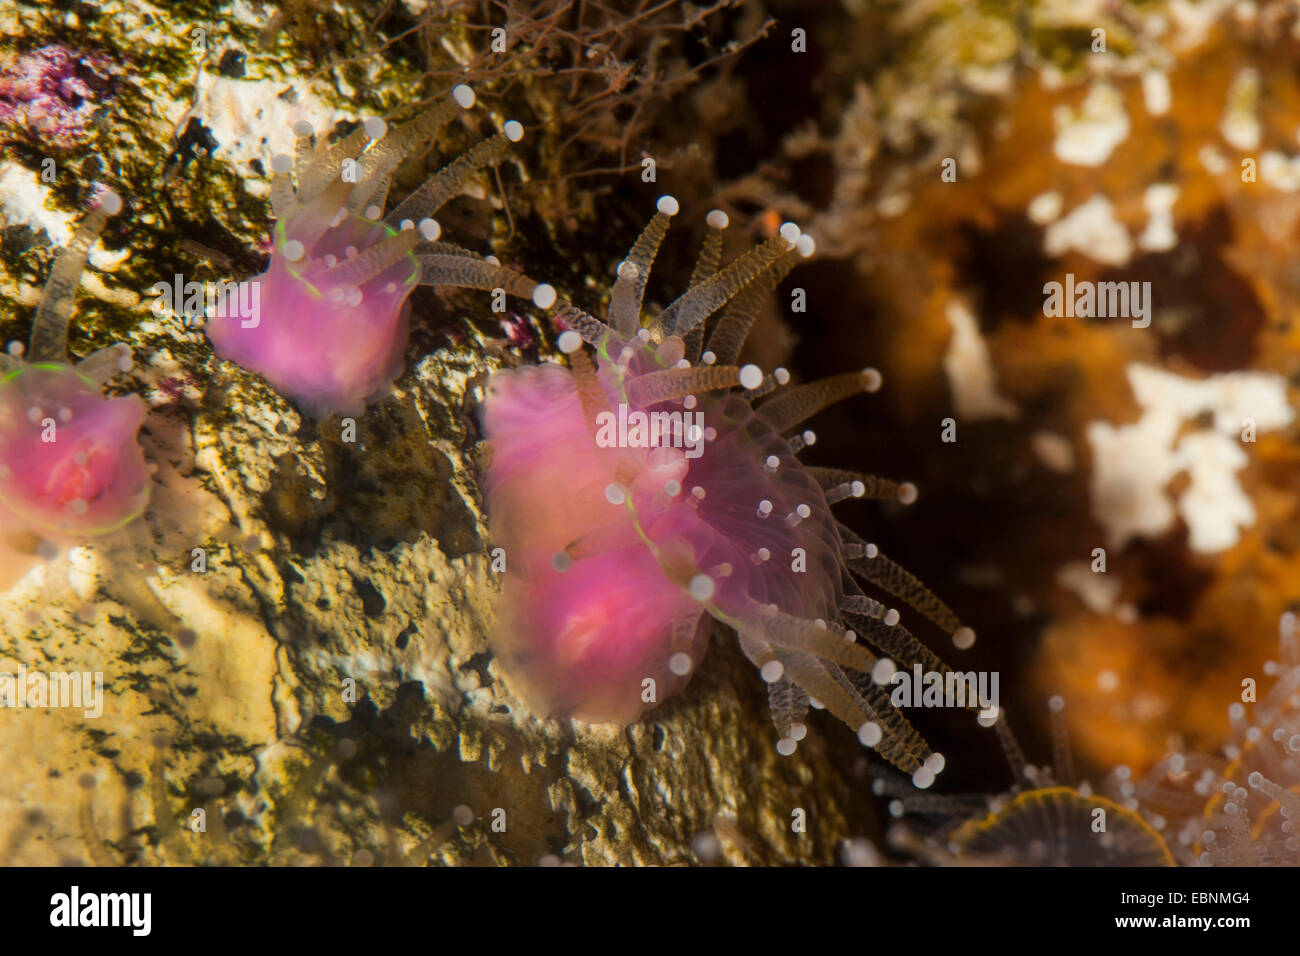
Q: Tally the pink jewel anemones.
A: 3